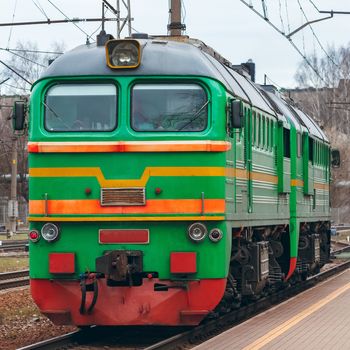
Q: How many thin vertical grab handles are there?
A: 2